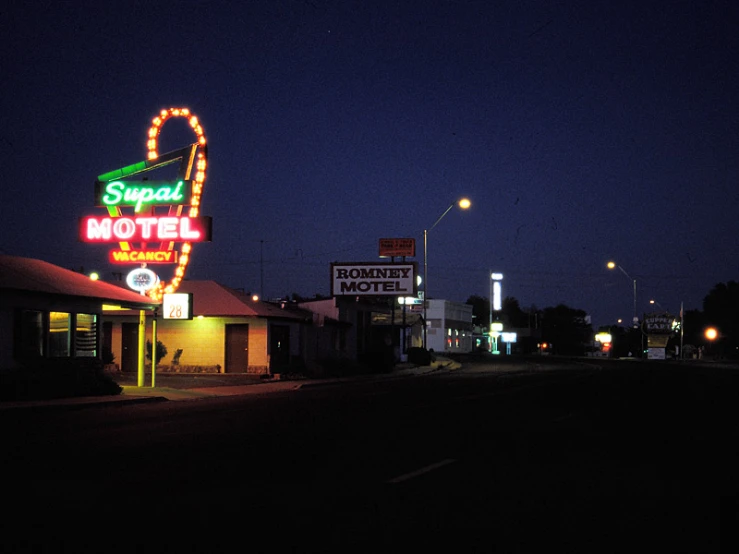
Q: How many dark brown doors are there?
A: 2